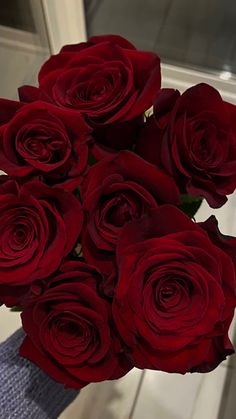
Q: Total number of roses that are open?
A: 7